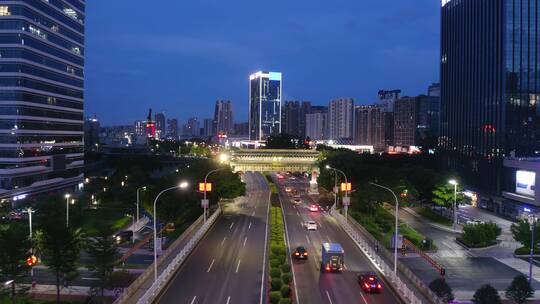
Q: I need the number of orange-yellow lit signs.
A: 2